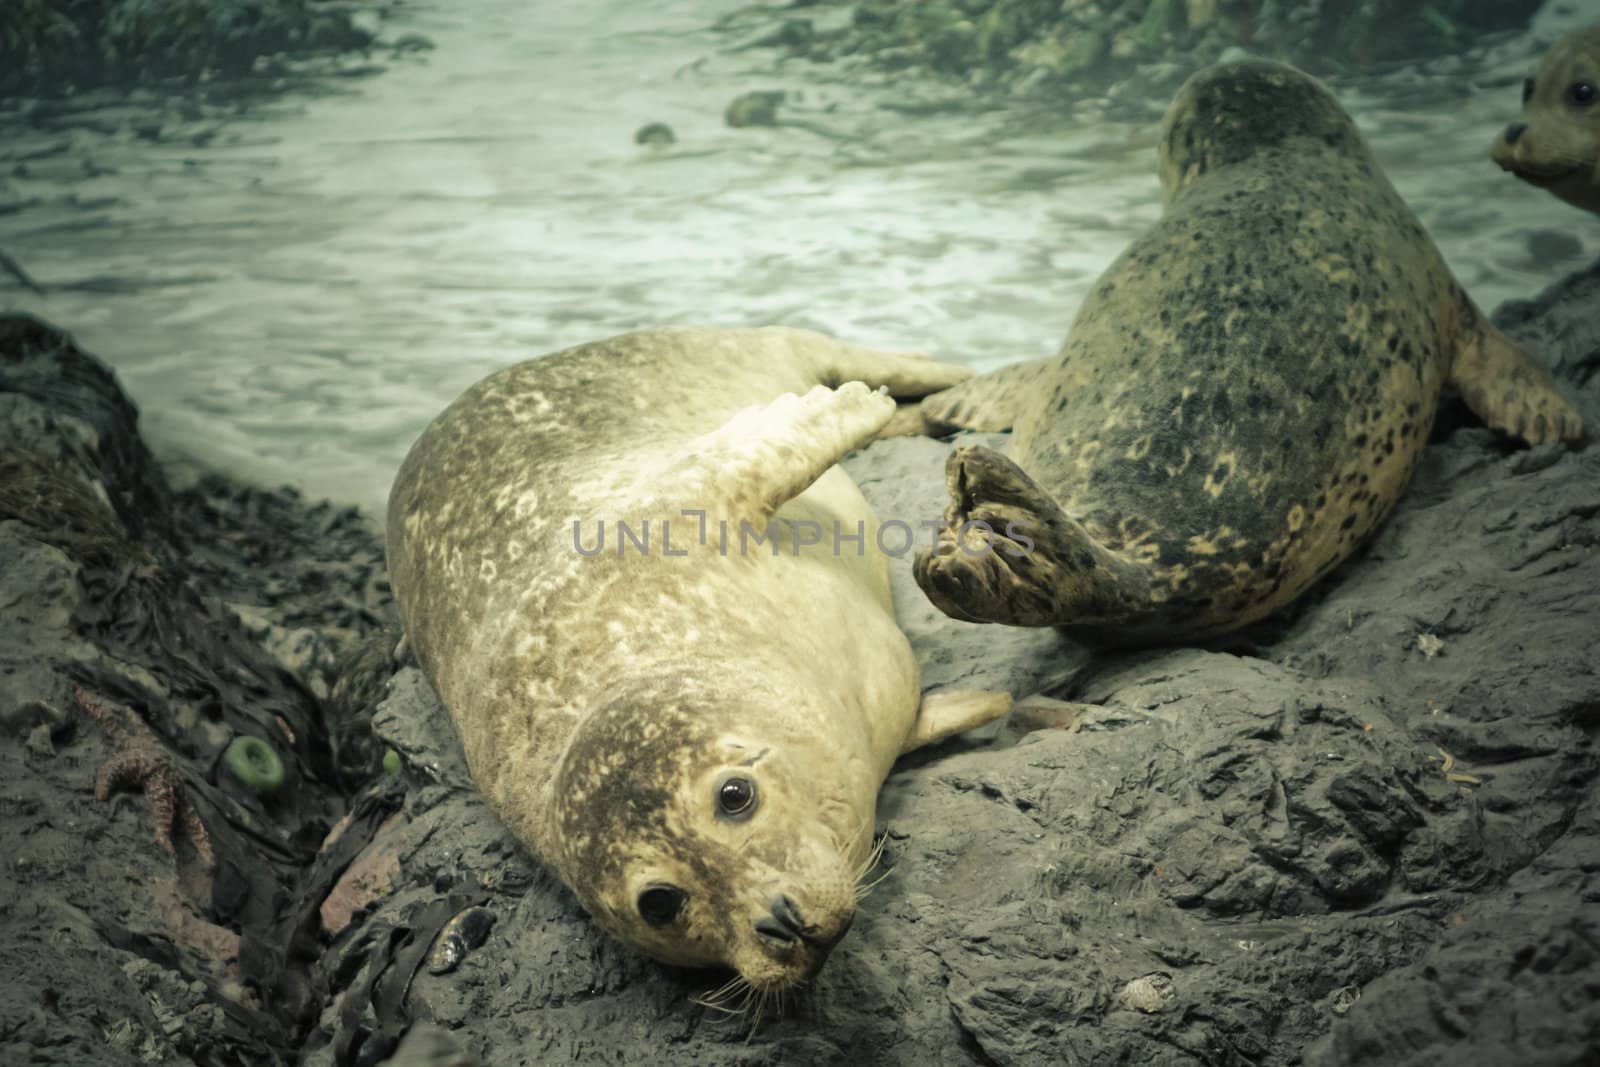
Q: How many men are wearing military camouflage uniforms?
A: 0